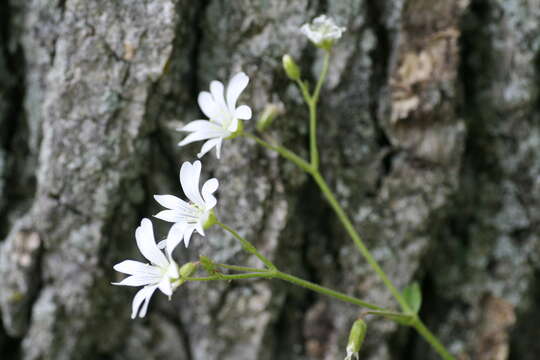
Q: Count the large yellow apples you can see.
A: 0